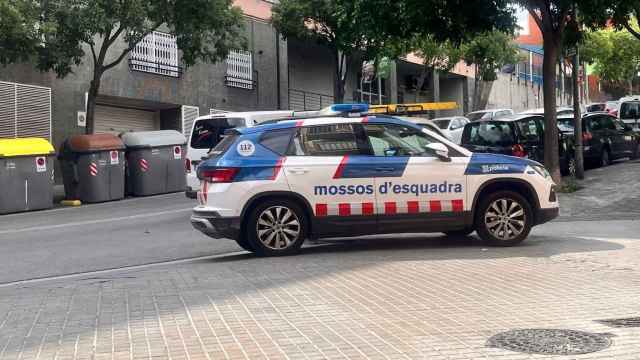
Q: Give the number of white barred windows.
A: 2